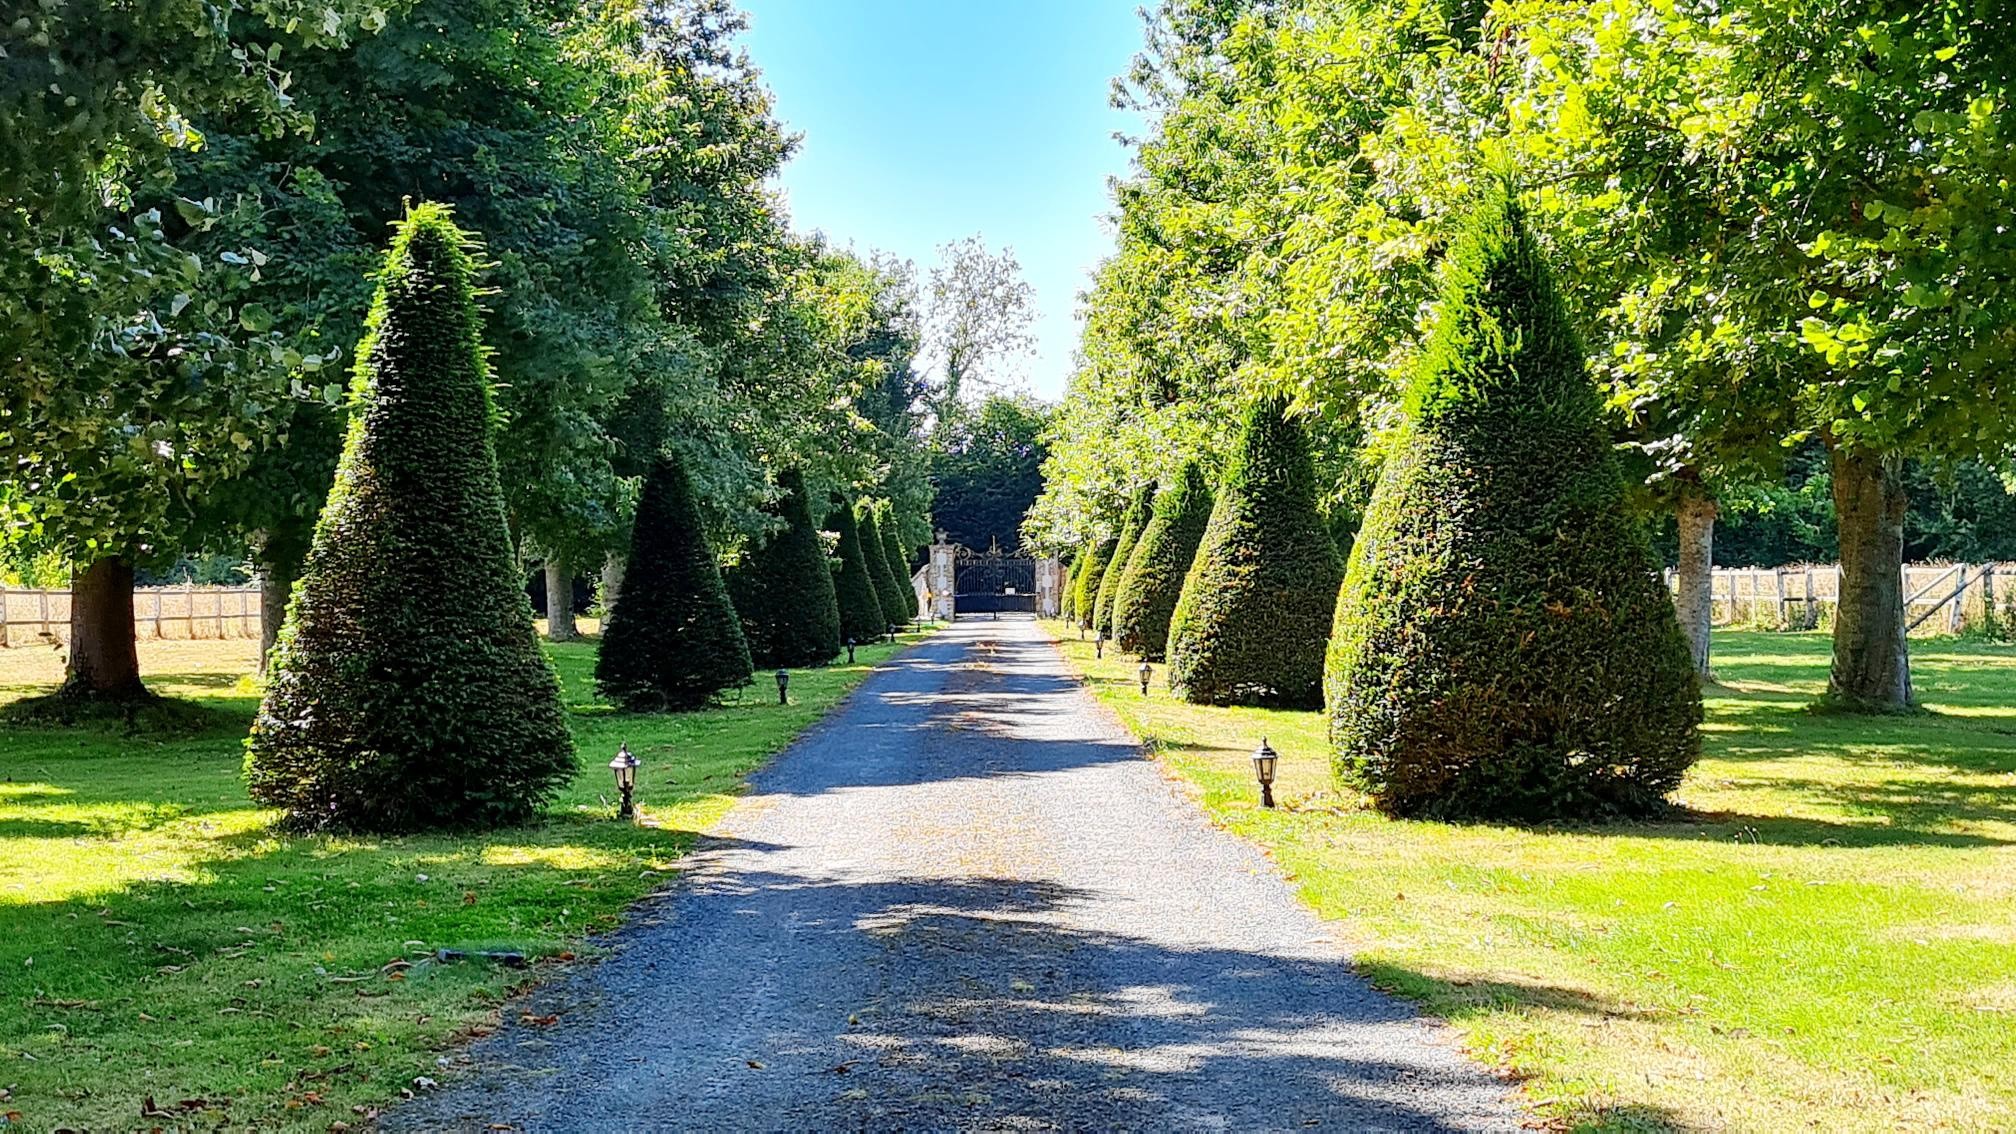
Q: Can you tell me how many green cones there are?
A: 12